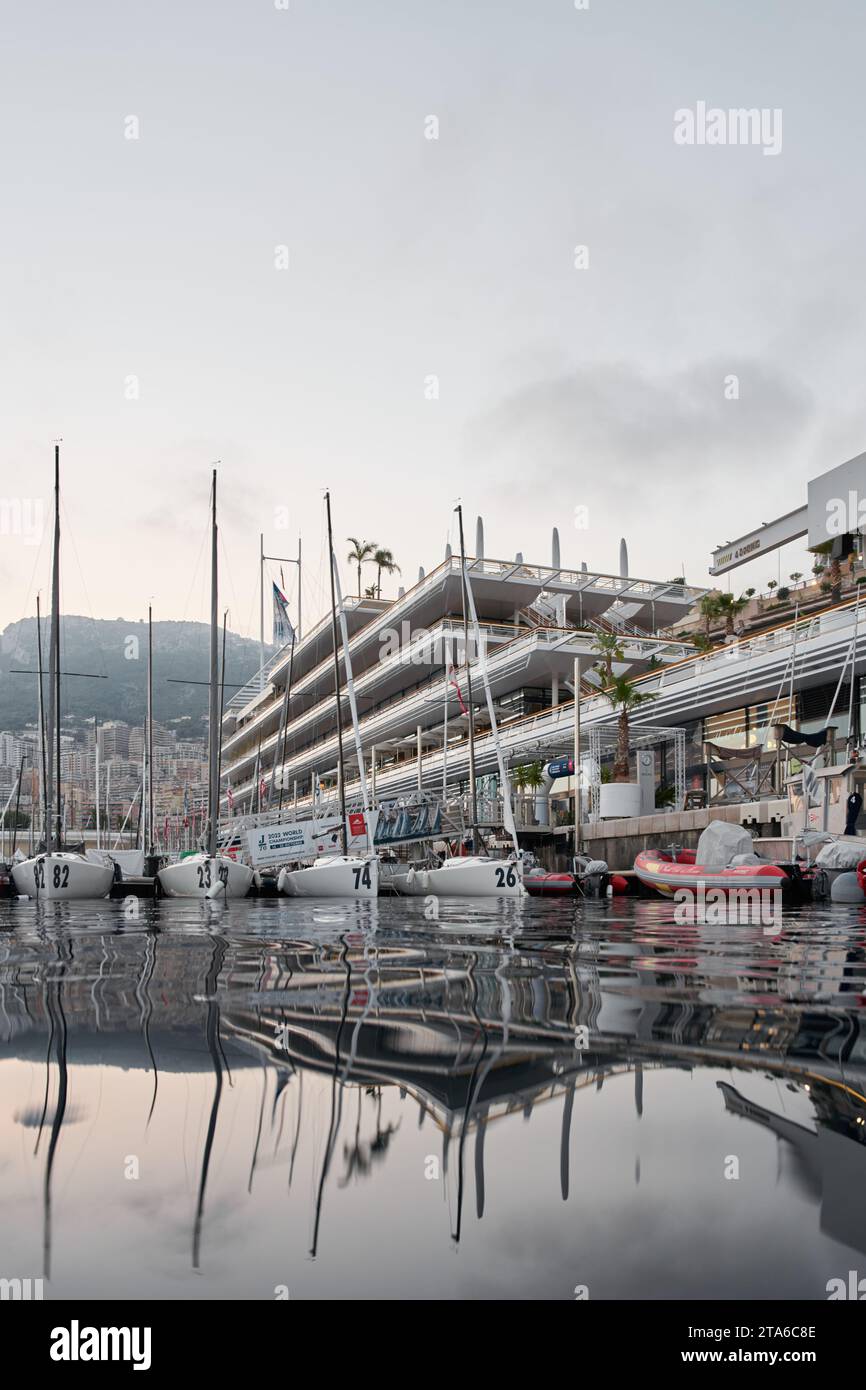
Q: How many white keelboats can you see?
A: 4